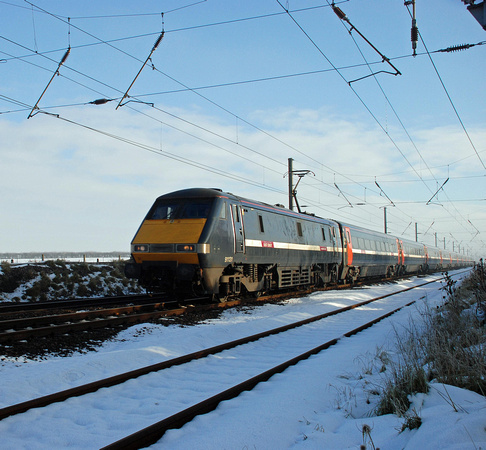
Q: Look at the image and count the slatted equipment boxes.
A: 1